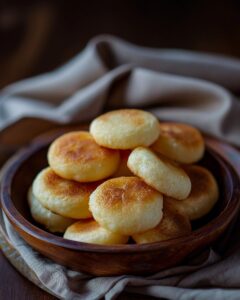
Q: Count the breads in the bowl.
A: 11